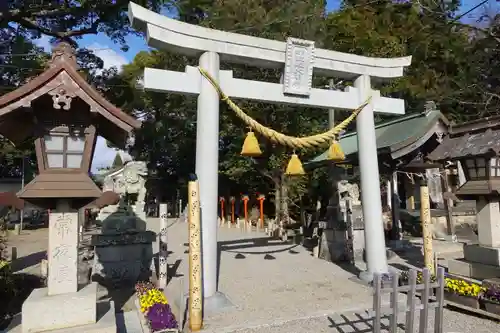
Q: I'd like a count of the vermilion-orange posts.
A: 4